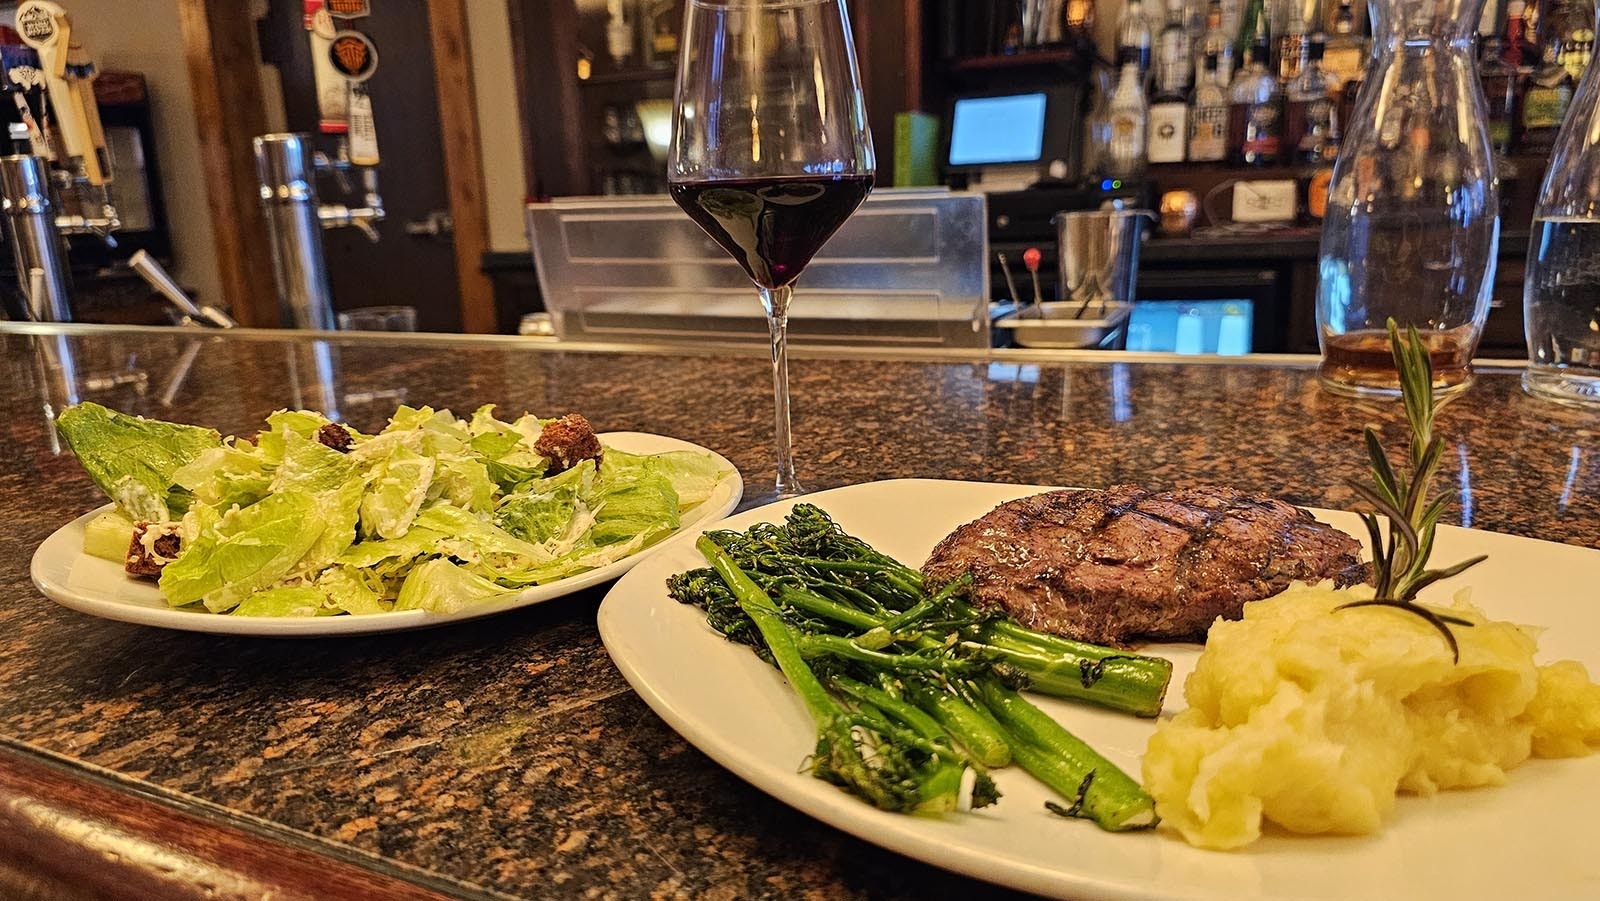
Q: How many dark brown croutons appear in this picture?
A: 3